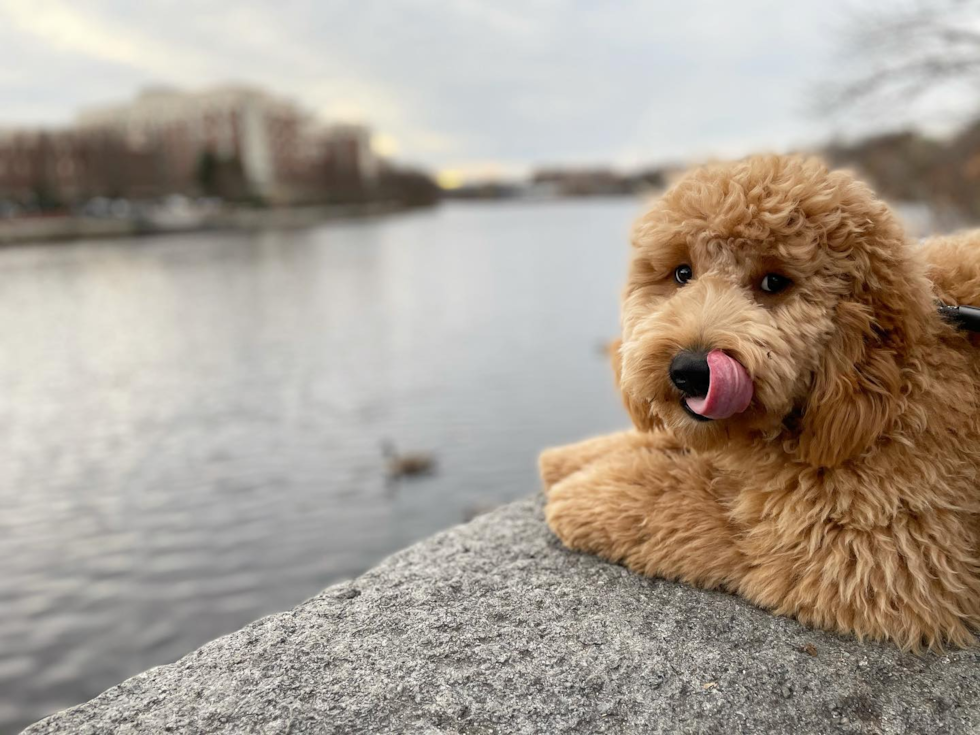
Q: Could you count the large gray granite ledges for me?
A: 1